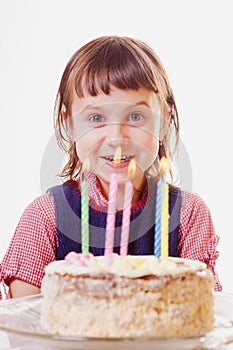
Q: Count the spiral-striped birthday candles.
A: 5